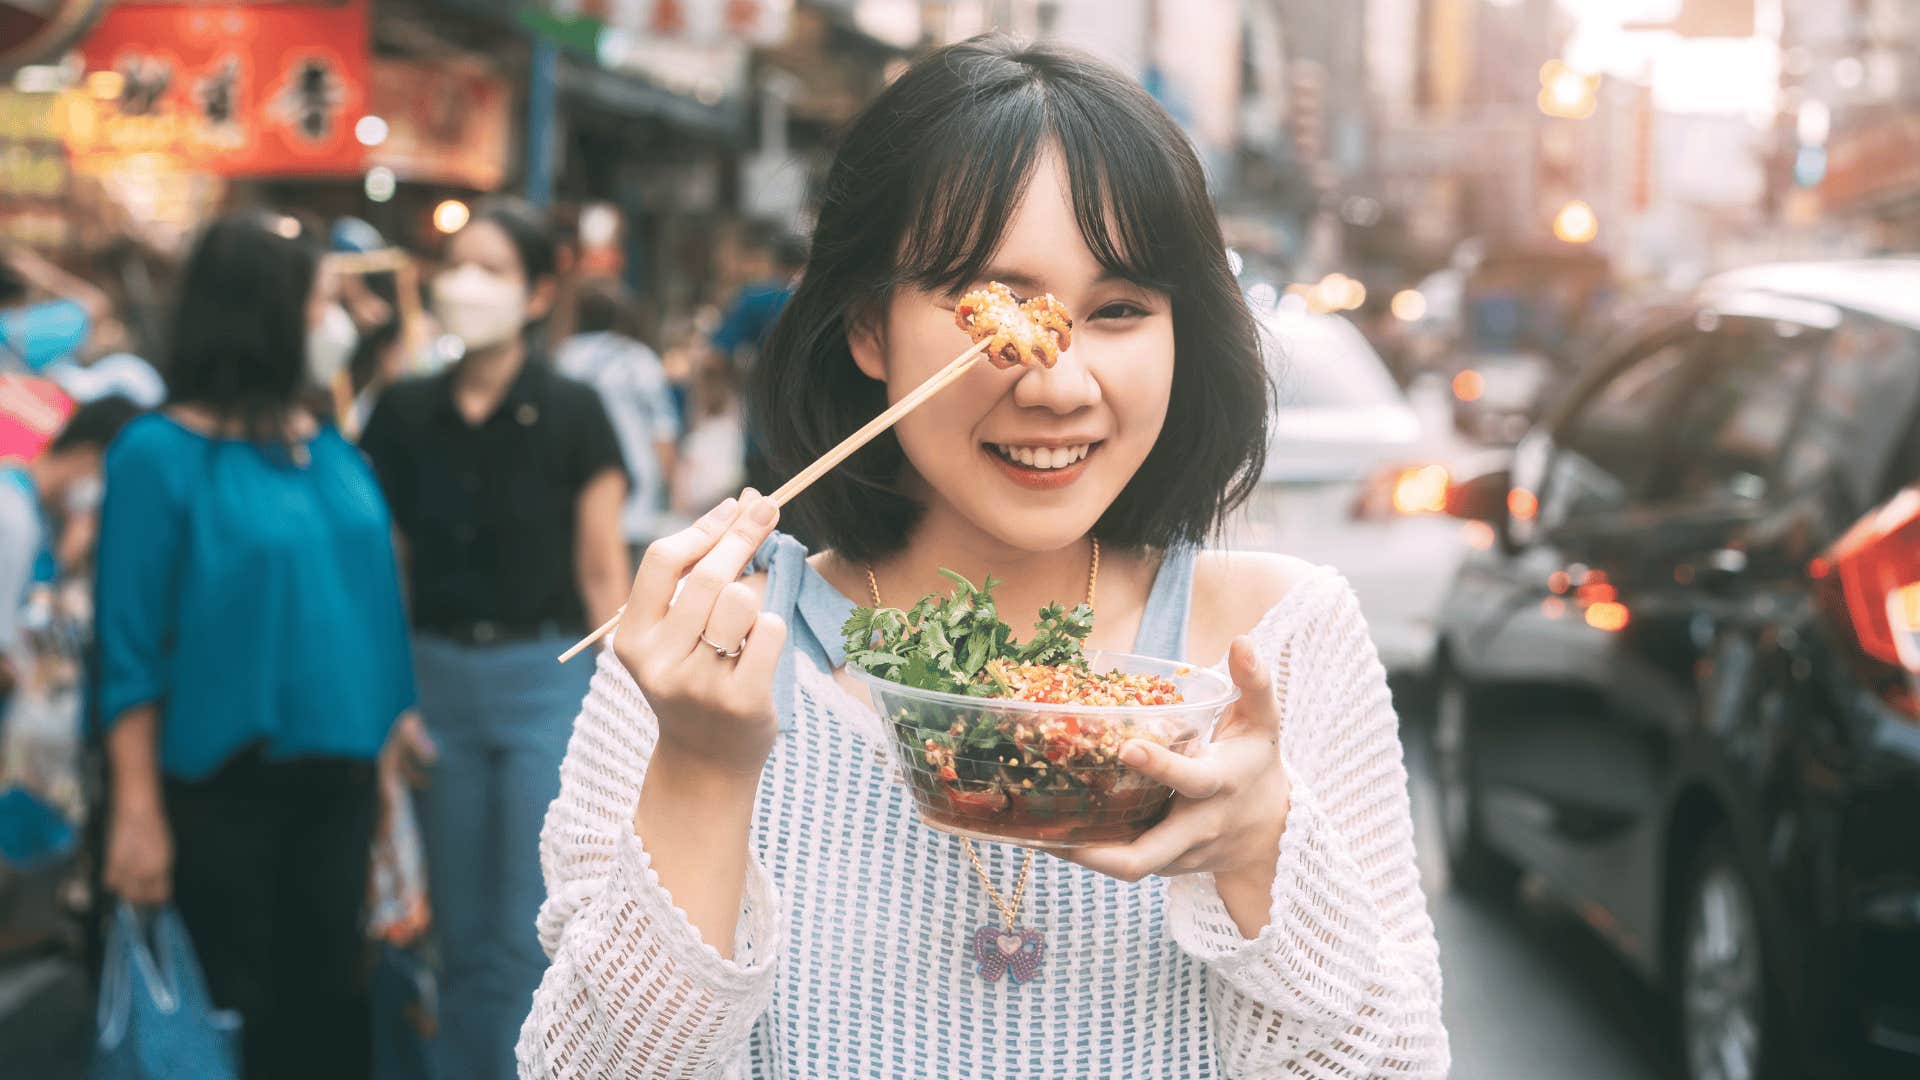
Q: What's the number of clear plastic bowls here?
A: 1